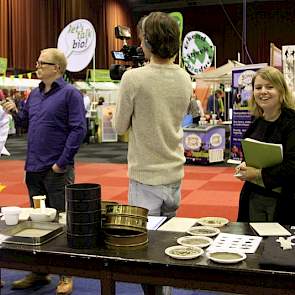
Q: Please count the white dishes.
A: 5